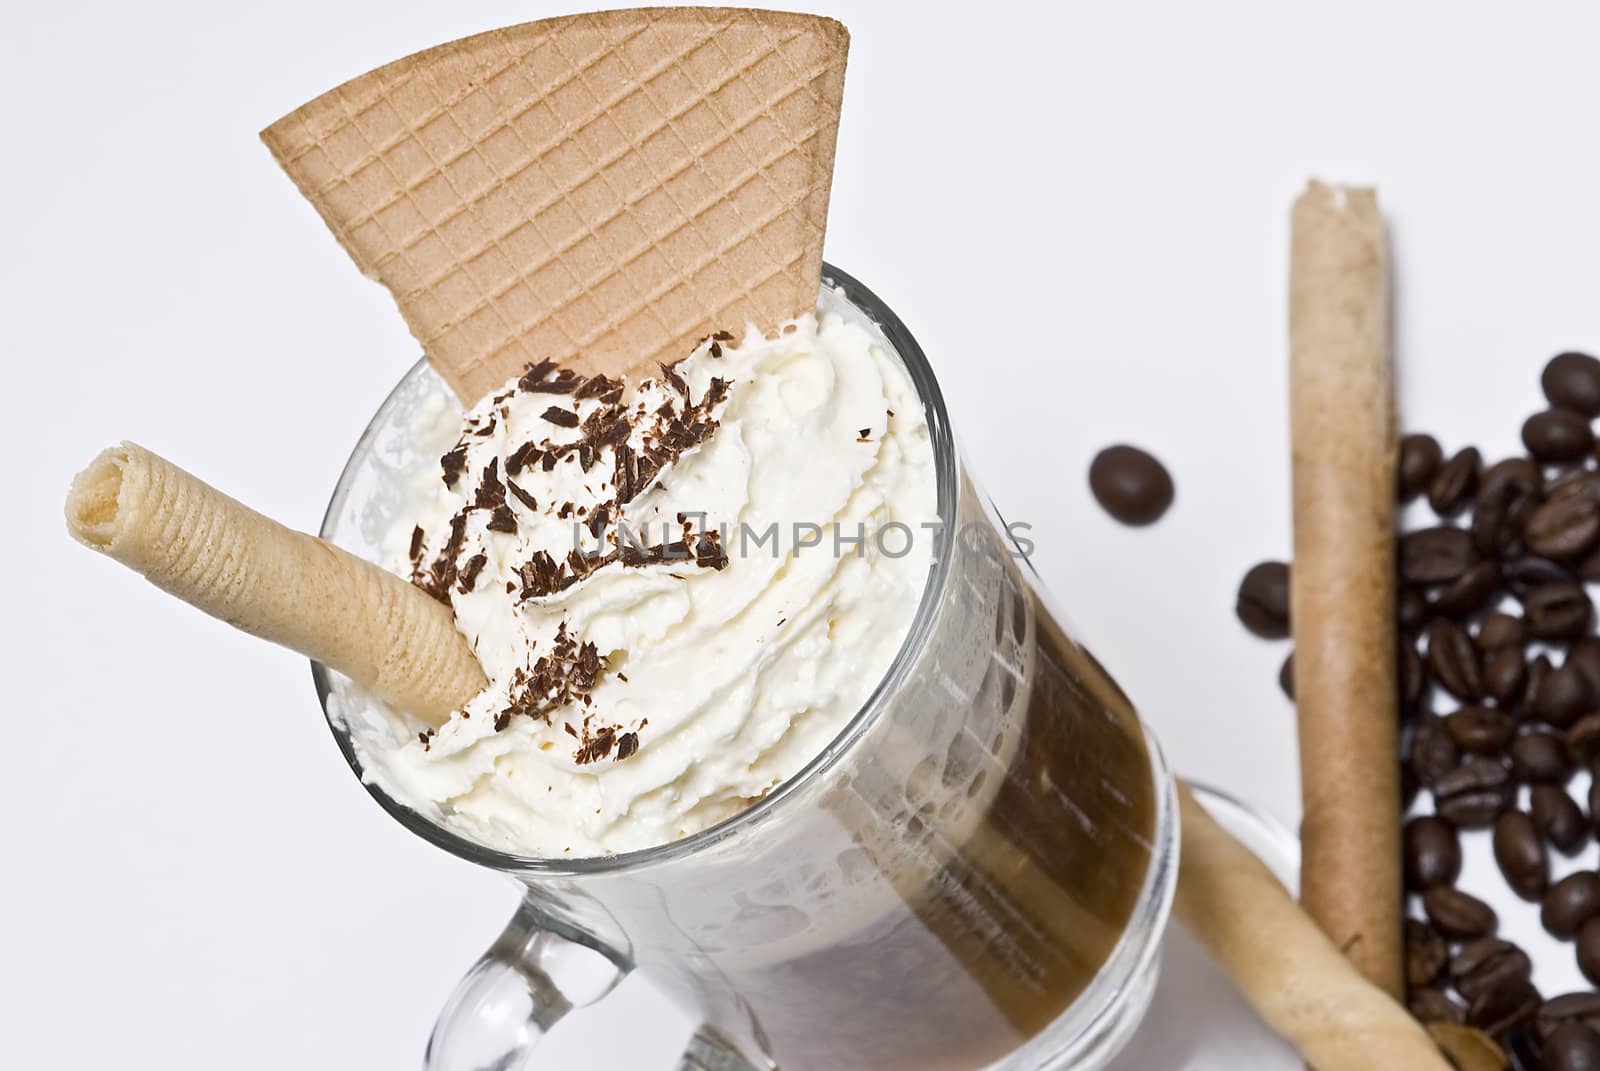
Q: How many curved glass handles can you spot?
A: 1